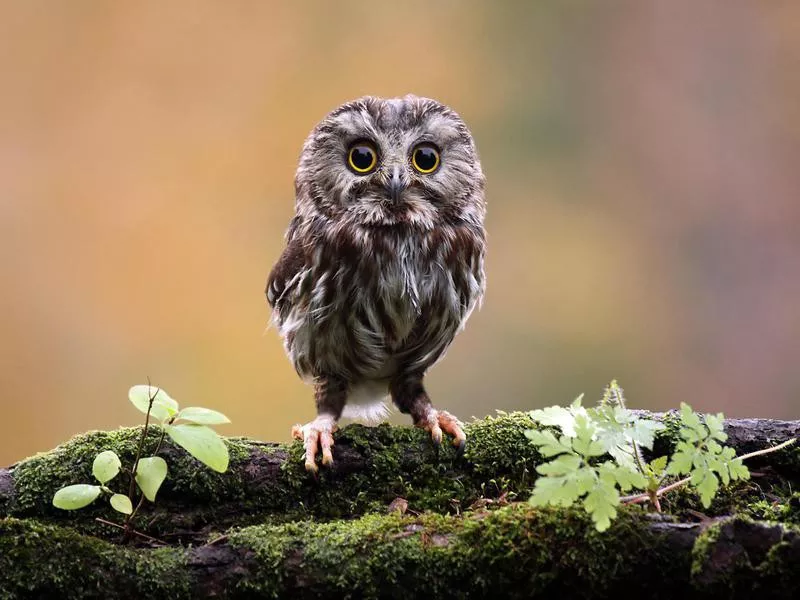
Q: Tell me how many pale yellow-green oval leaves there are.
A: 7